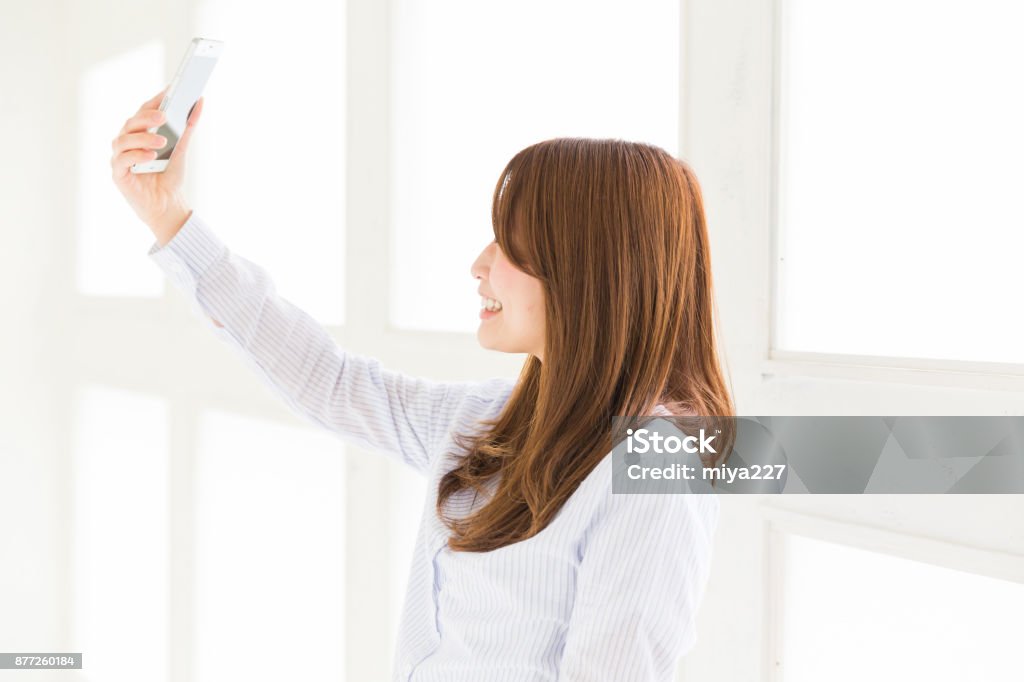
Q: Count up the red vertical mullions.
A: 0